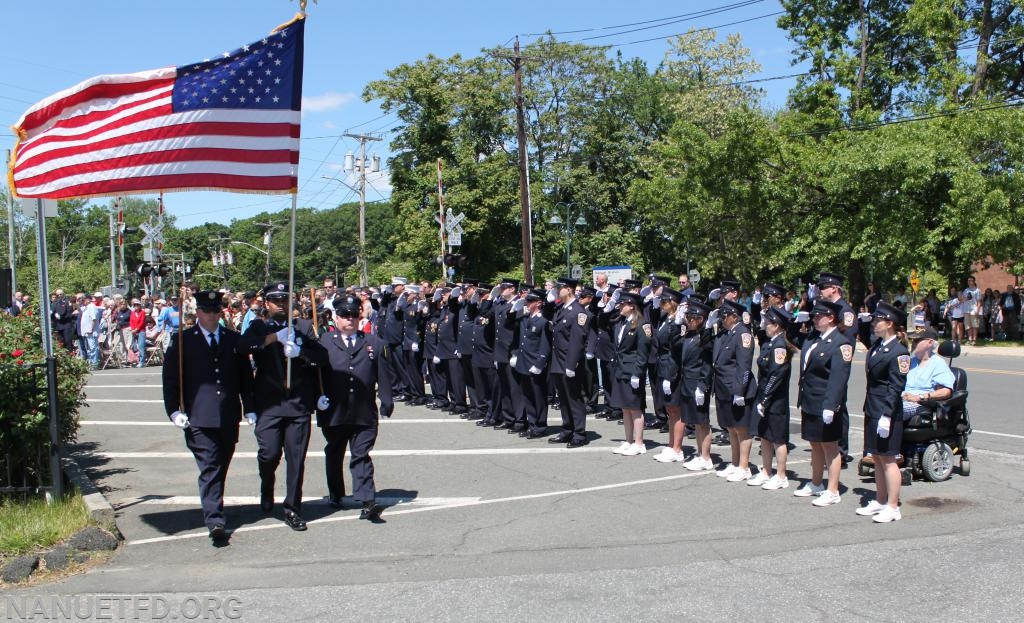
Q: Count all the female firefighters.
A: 7